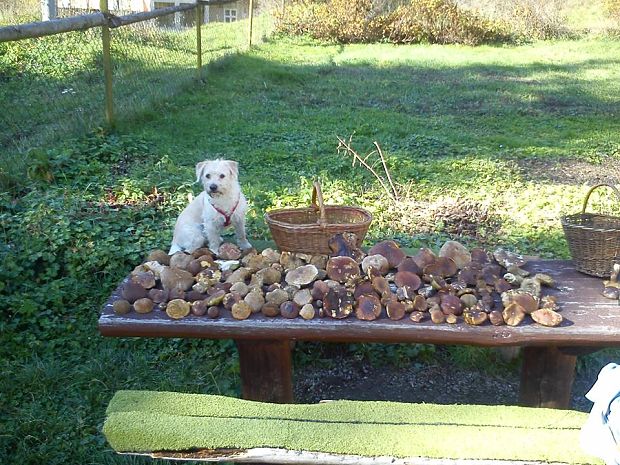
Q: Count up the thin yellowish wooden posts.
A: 3